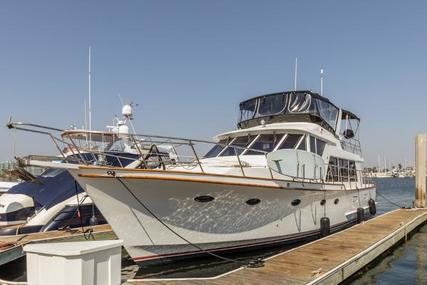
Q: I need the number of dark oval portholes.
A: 5